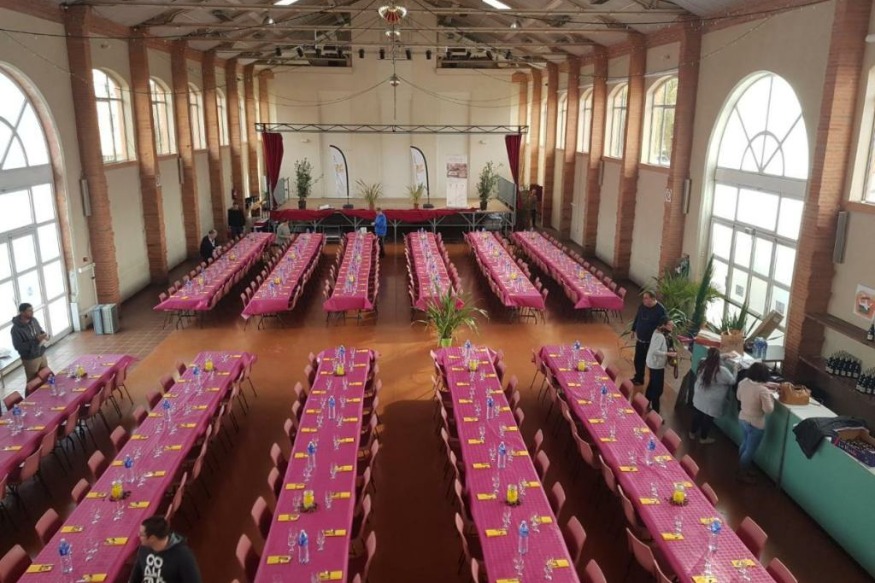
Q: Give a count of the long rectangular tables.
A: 11